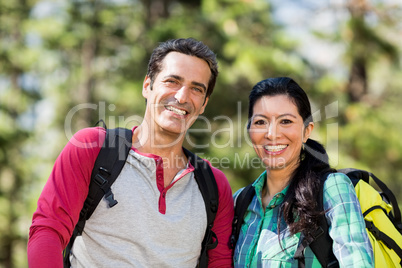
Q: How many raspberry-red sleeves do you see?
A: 2